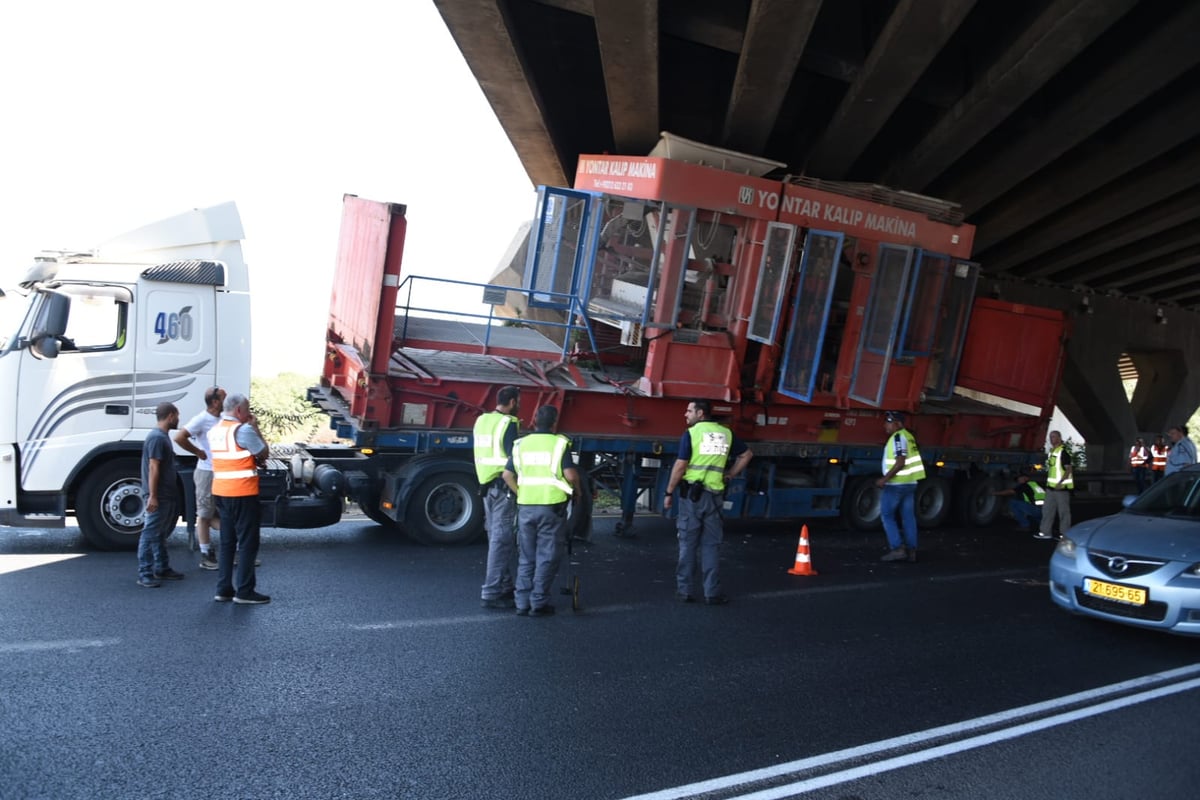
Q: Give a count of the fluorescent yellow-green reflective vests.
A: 6